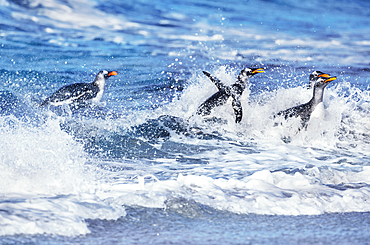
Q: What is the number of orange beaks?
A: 4